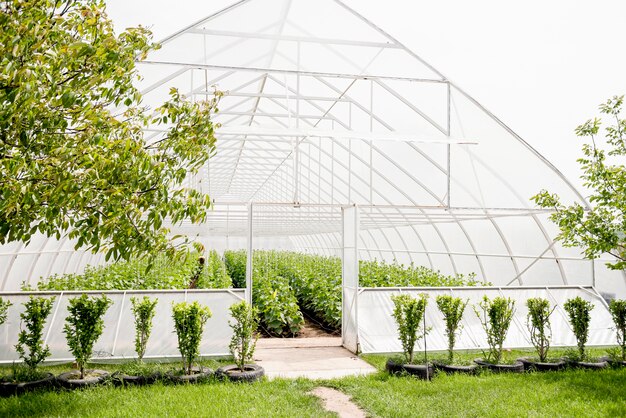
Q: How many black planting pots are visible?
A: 11